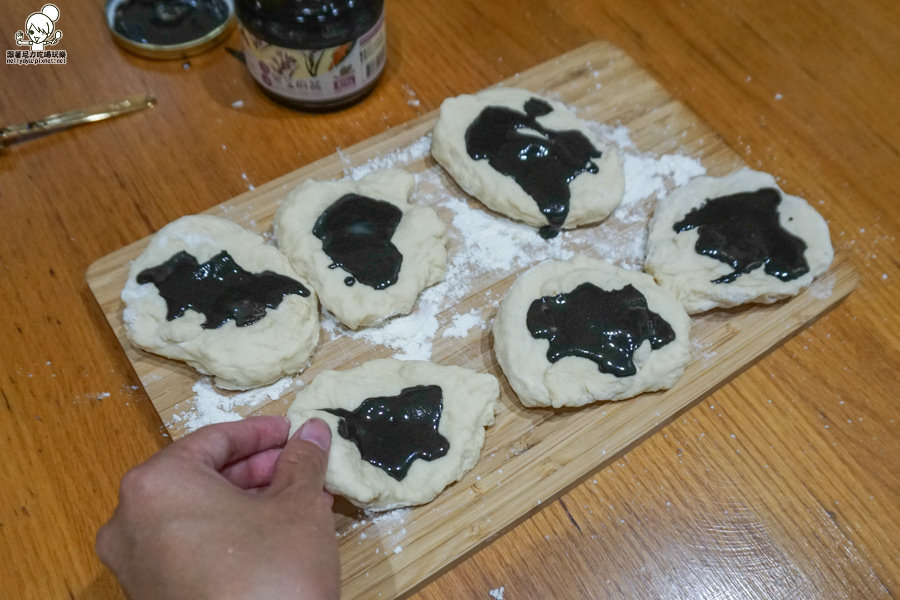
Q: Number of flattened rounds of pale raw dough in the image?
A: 6